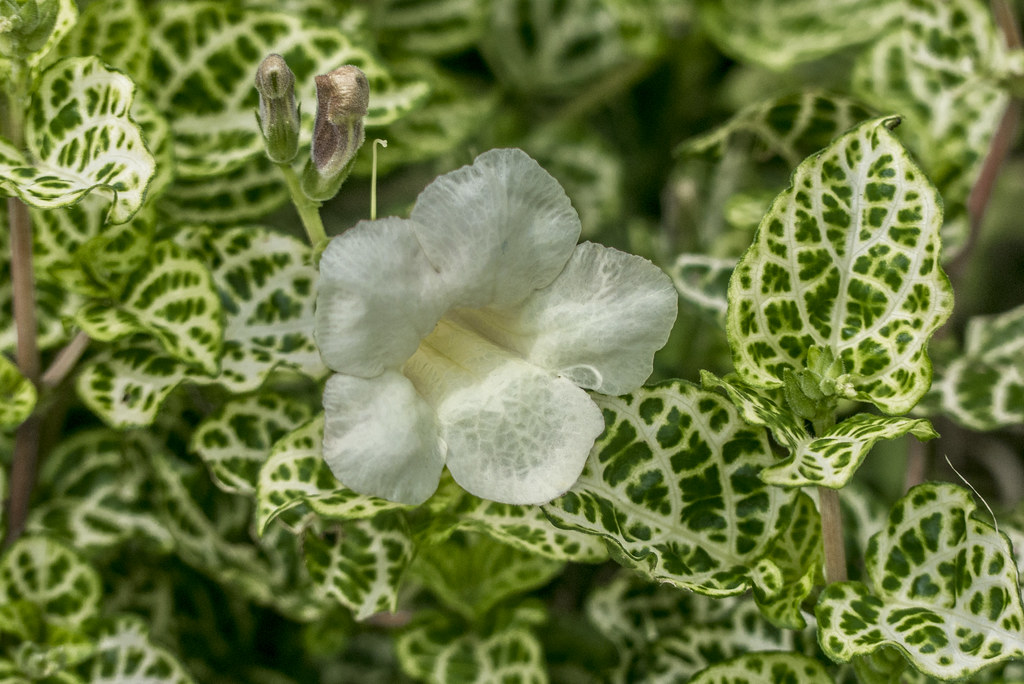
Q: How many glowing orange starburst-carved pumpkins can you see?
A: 0